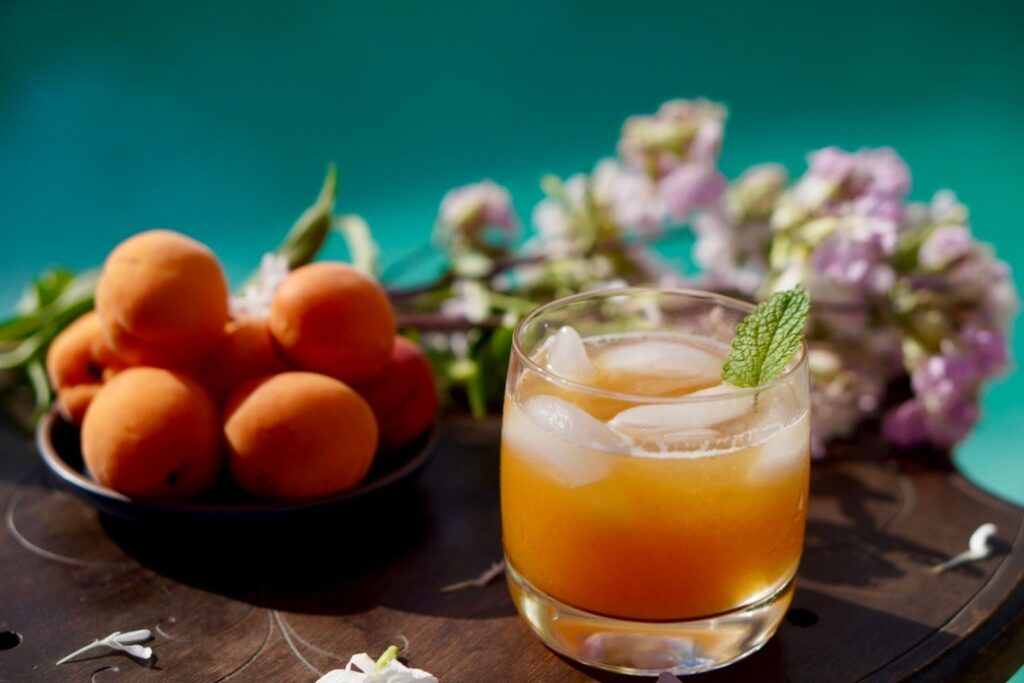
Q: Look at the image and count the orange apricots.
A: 7